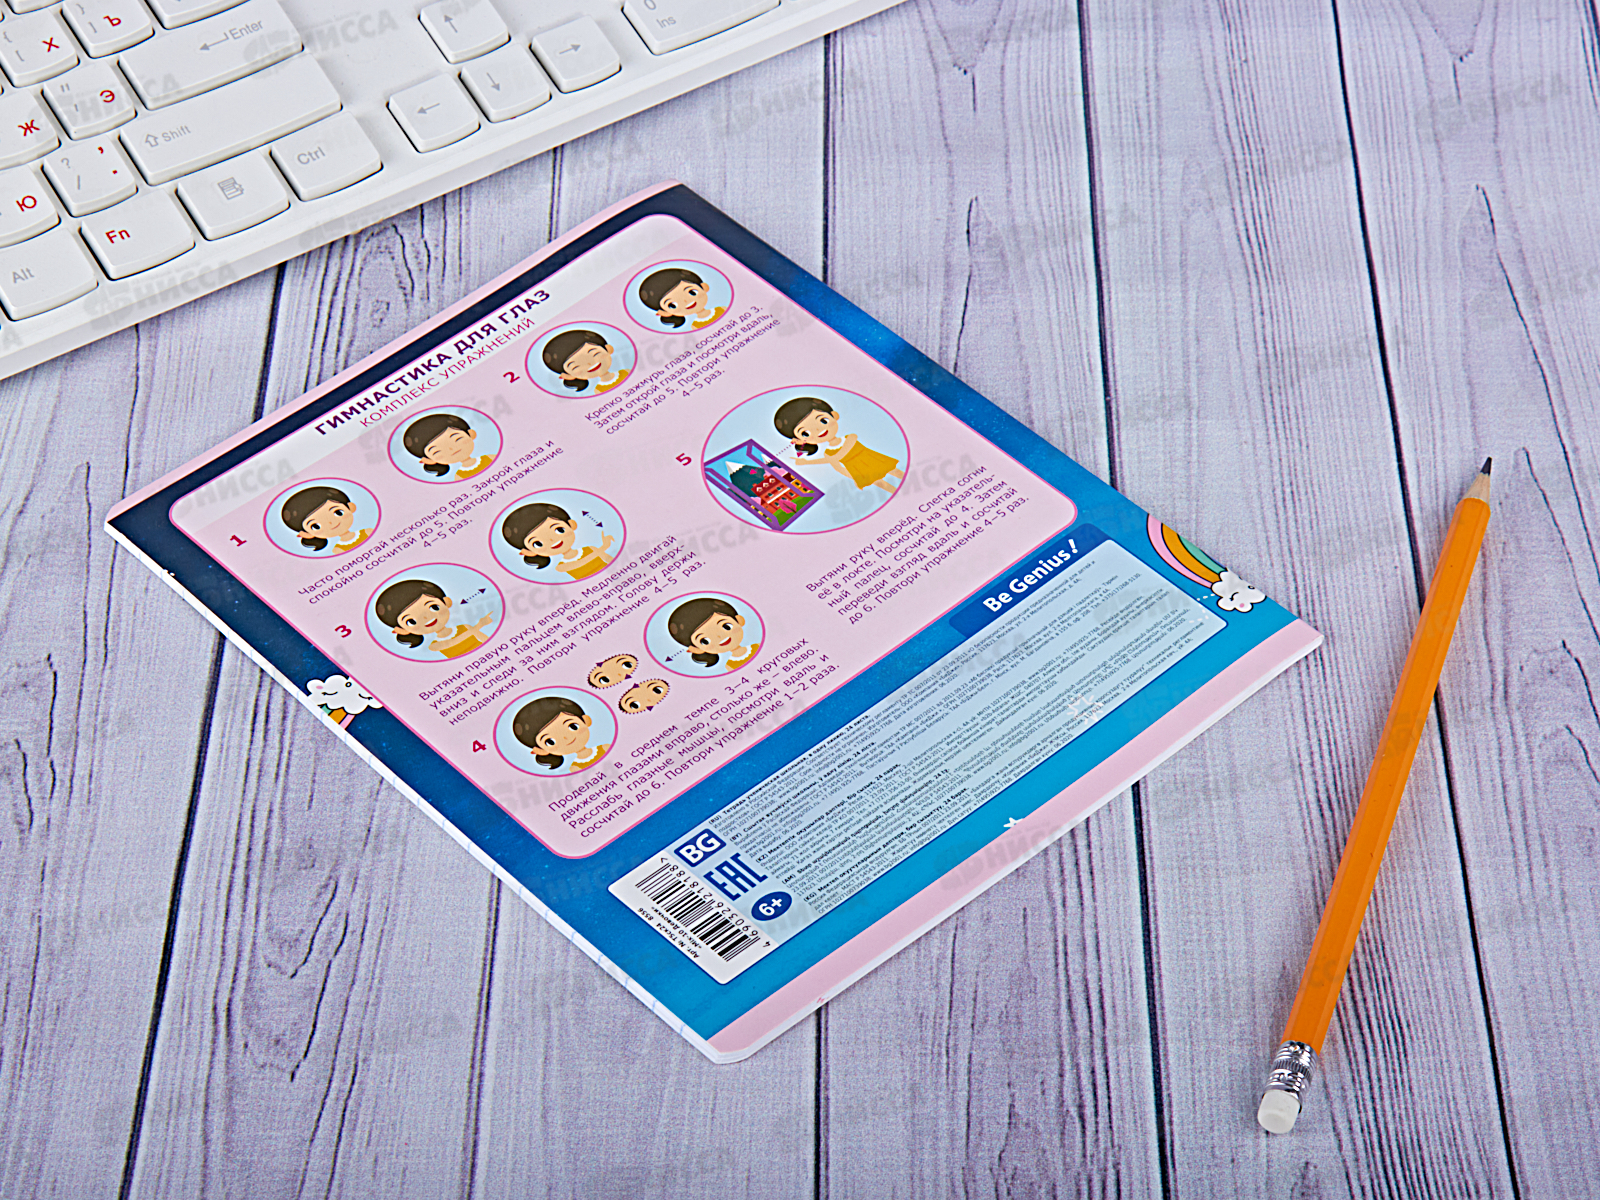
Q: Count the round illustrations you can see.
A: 9